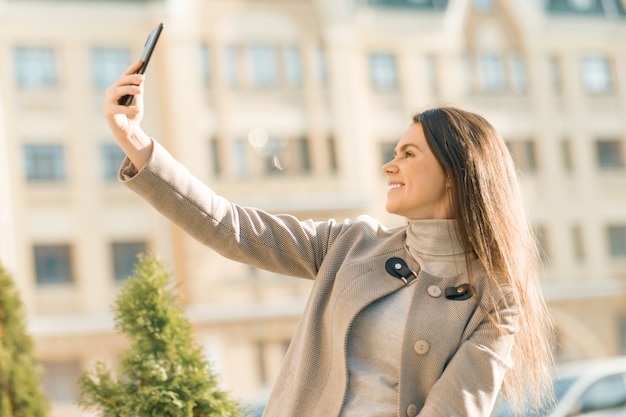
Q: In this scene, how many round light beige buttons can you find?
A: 3